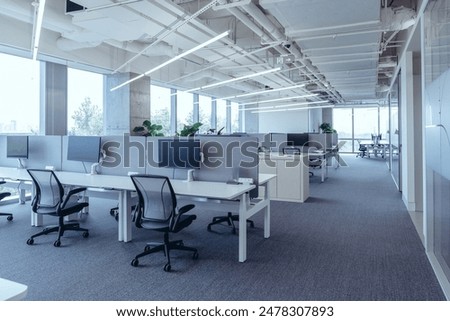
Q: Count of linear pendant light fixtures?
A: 7